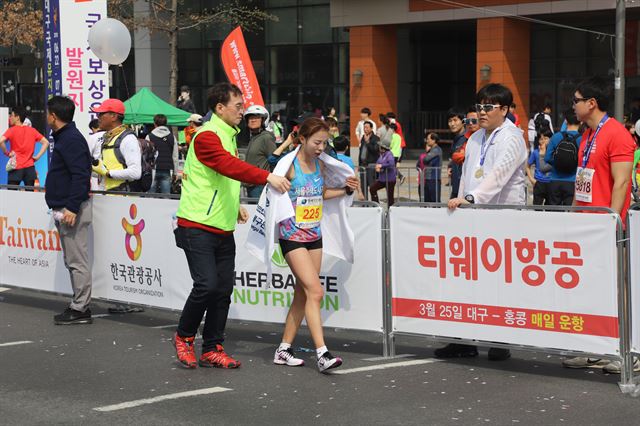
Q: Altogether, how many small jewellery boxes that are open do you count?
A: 0